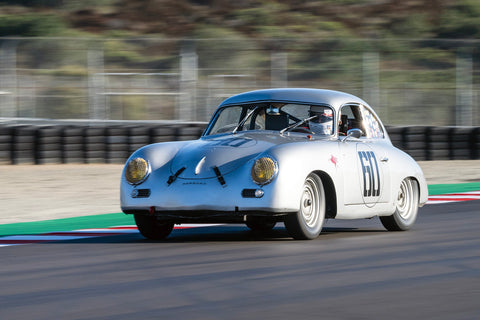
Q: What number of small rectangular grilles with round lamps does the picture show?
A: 2